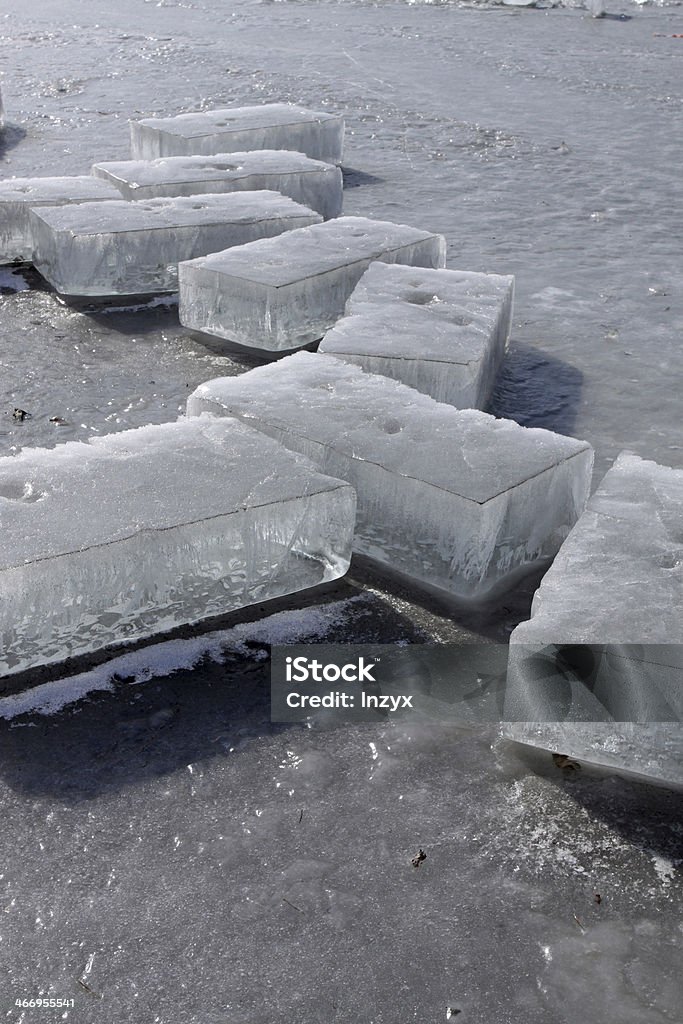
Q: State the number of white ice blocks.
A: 9